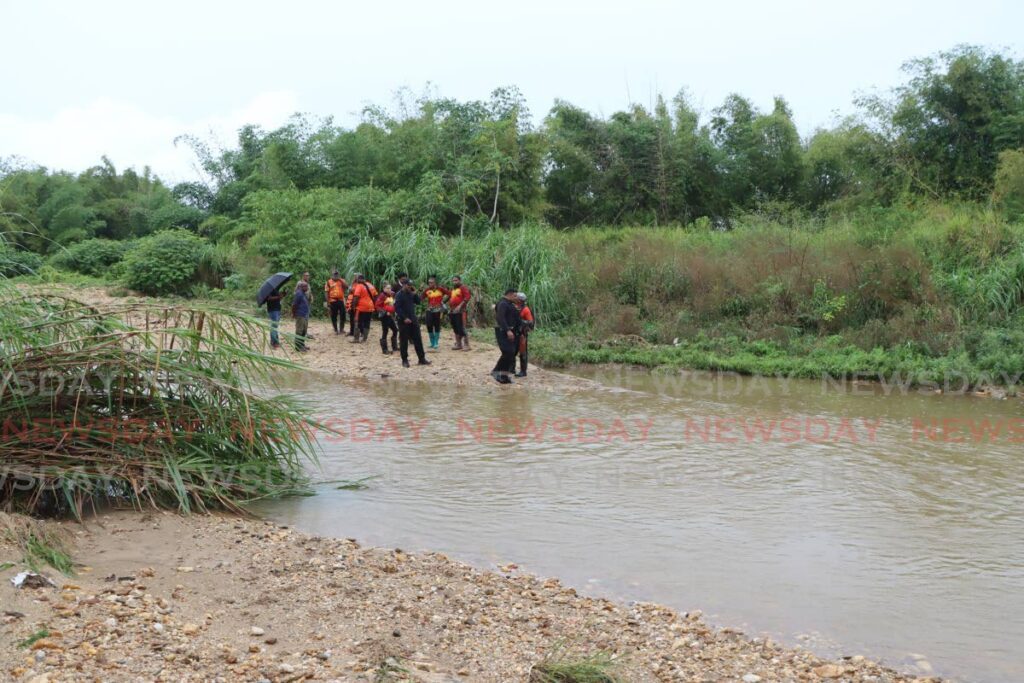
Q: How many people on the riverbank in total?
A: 13